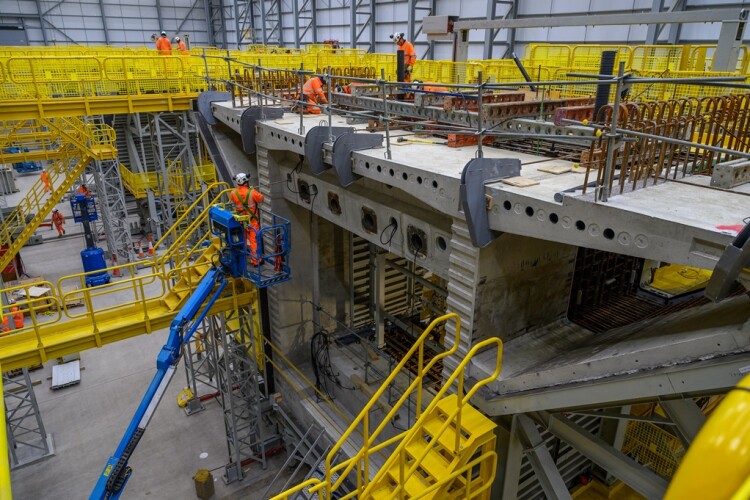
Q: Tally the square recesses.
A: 4